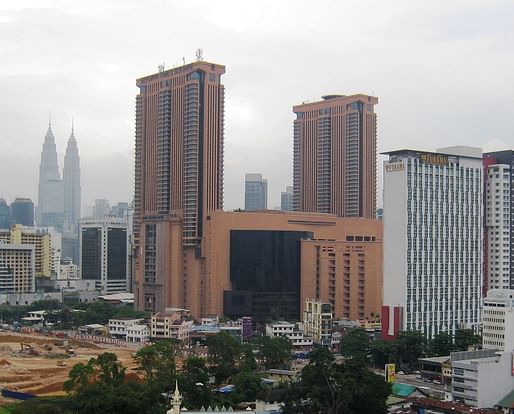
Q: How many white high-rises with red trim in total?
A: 2